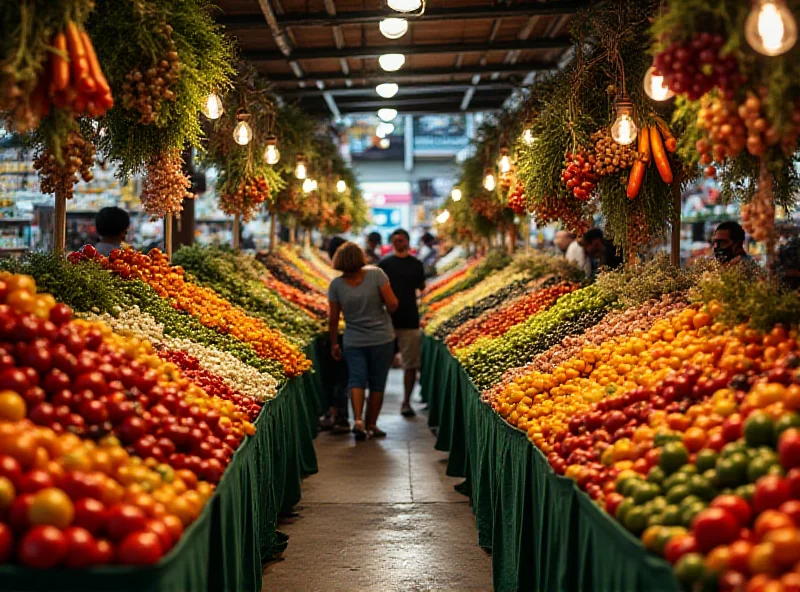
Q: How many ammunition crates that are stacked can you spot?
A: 0